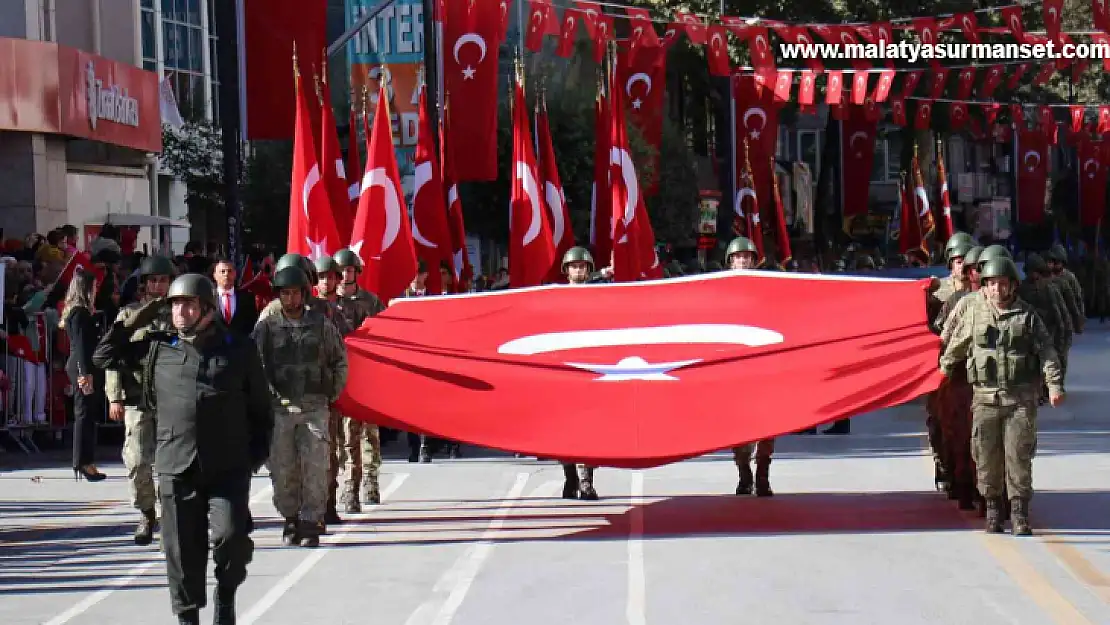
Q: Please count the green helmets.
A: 14